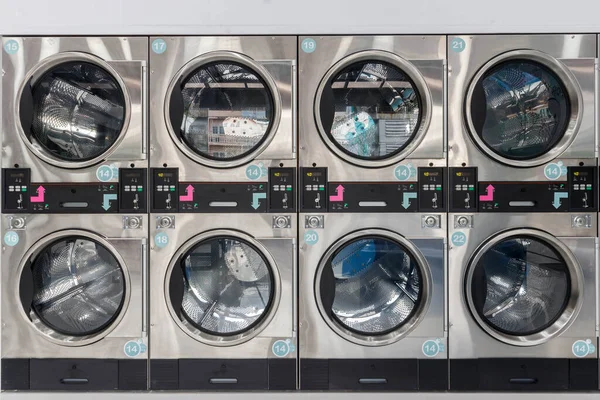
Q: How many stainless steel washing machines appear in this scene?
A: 8